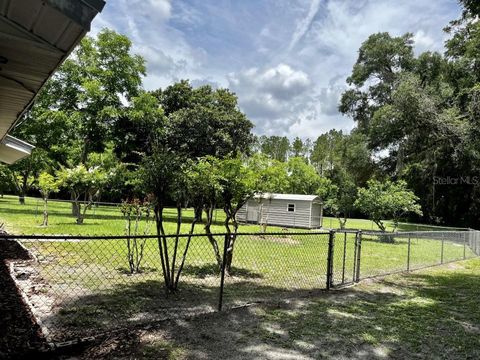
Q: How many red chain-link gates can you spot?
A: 0